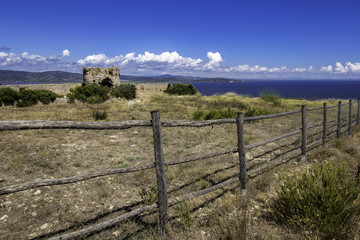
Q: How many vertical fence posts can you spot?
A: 7